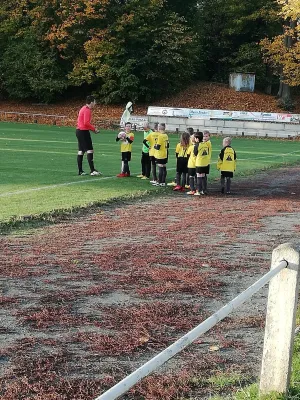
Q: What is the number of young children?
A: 9